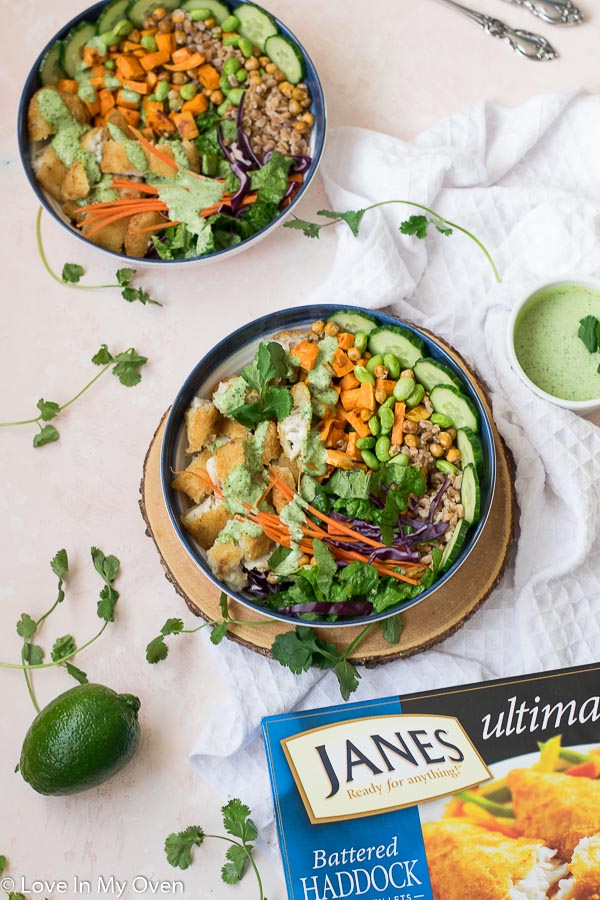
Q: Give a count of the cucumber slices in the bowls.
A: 14